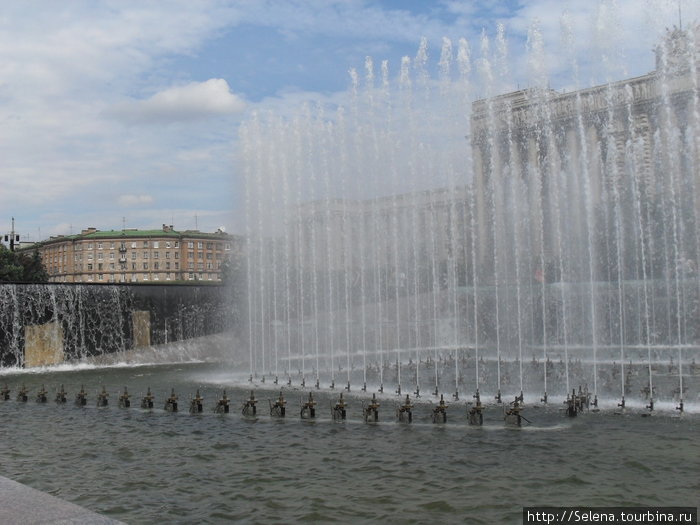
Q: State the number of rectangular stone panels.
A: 2